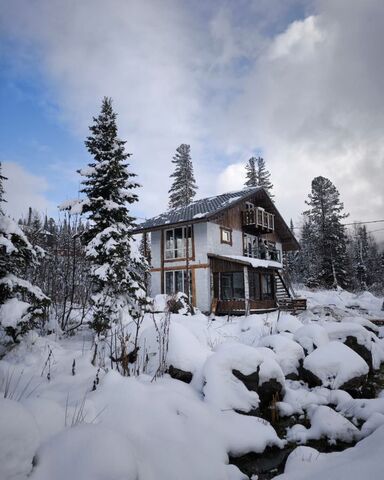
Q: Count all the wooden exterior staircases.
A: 1